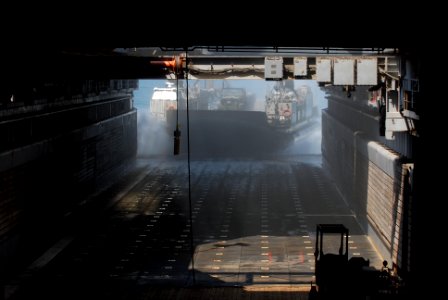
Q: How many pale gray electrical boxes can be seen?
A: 5